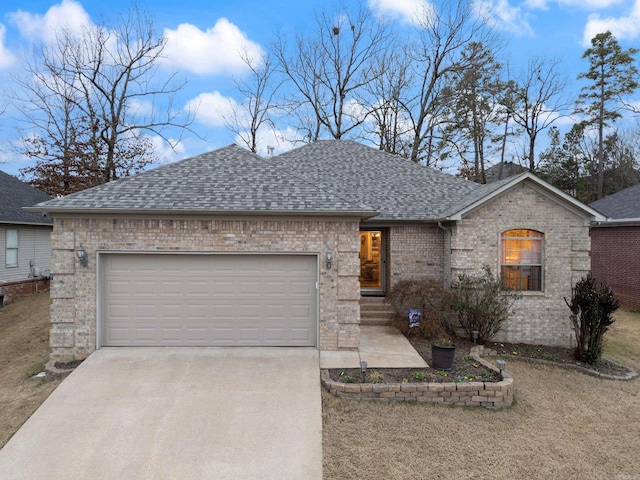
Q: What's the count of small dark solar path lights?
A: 3